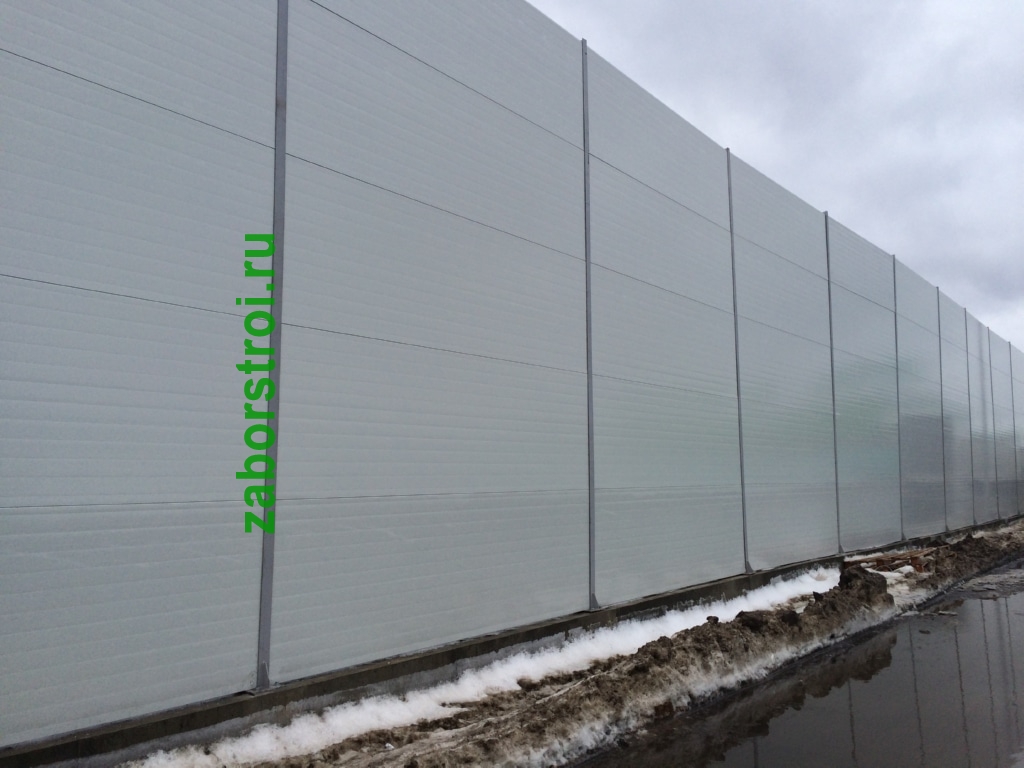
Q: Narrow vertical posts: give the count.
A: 9